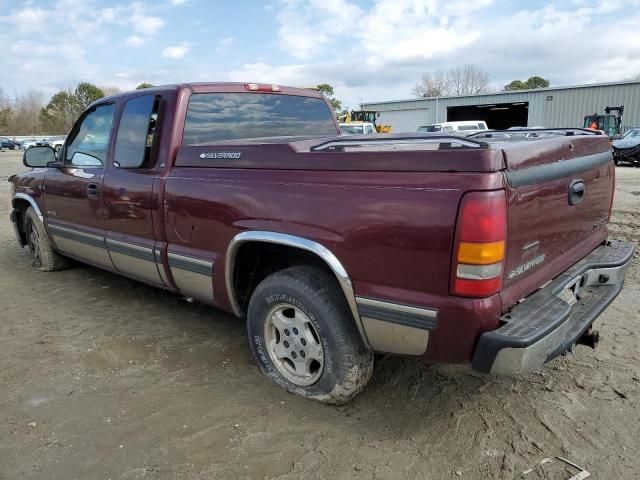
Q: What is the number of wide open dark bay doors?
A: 1